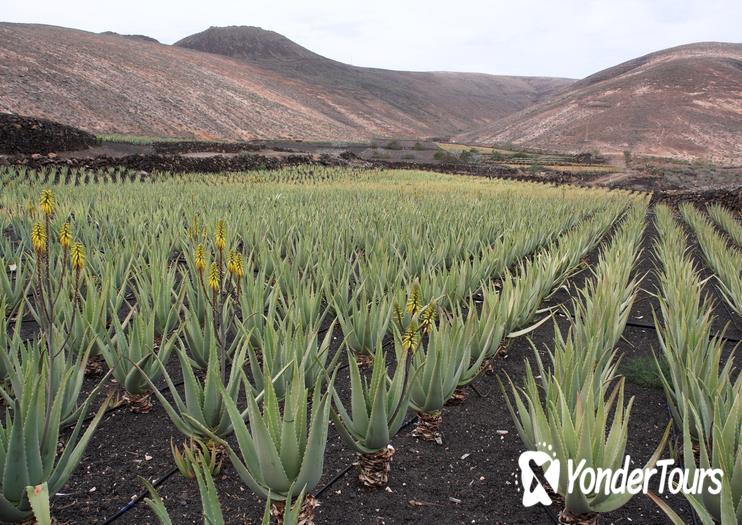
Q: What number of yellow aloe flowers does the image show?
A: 13